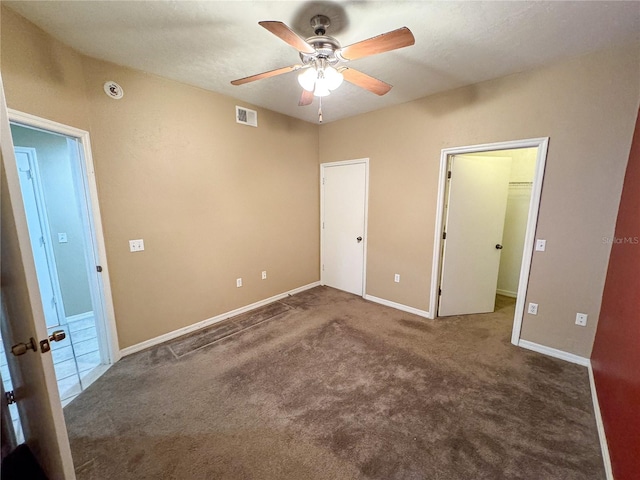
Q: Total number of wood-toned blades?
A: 5